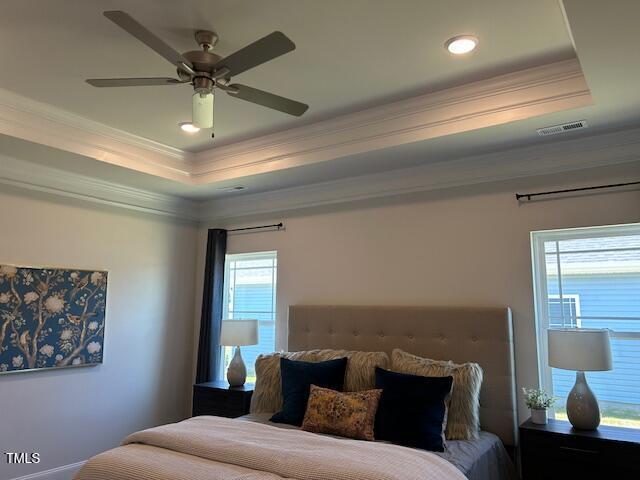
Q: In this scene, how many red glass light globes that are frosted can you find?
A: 0